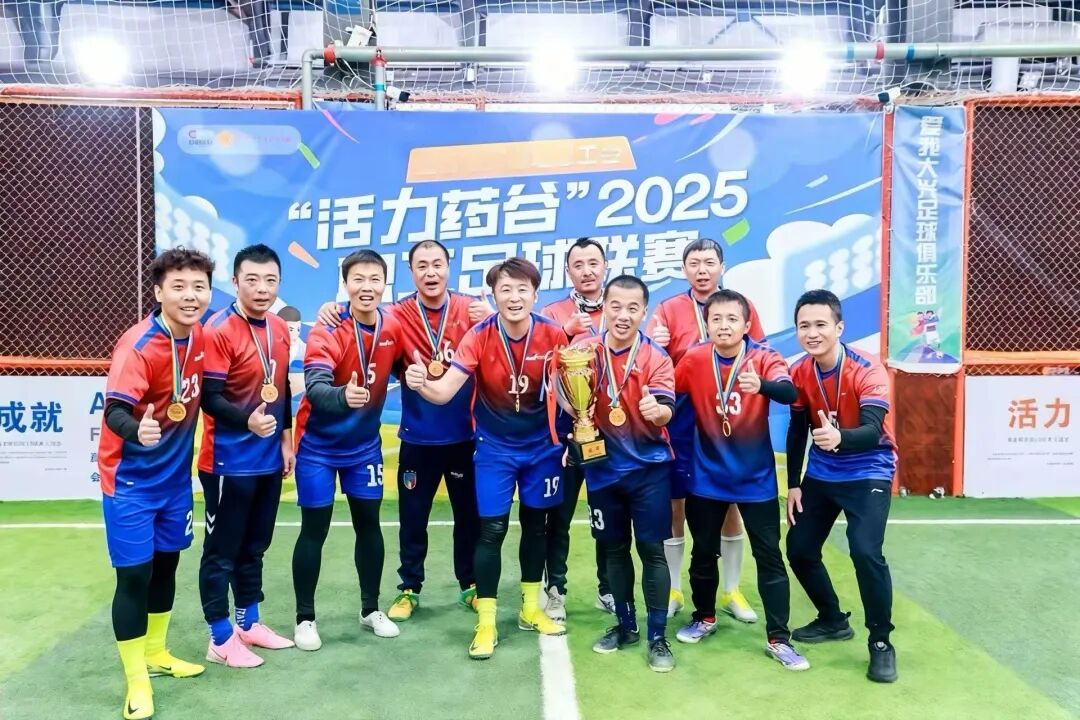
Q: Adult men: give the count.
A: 10